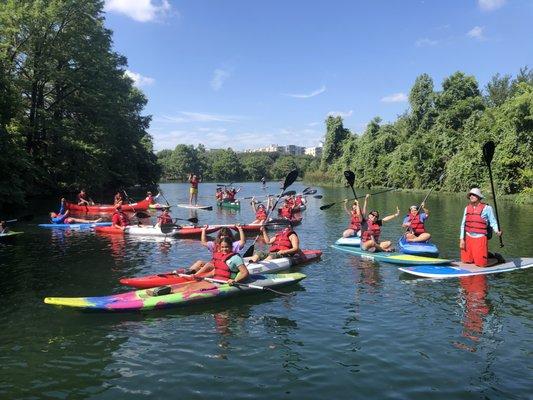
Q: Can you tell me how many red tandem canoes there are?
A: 1